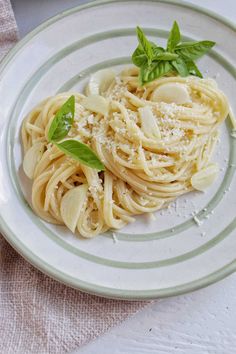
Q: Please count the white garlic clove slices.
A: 7